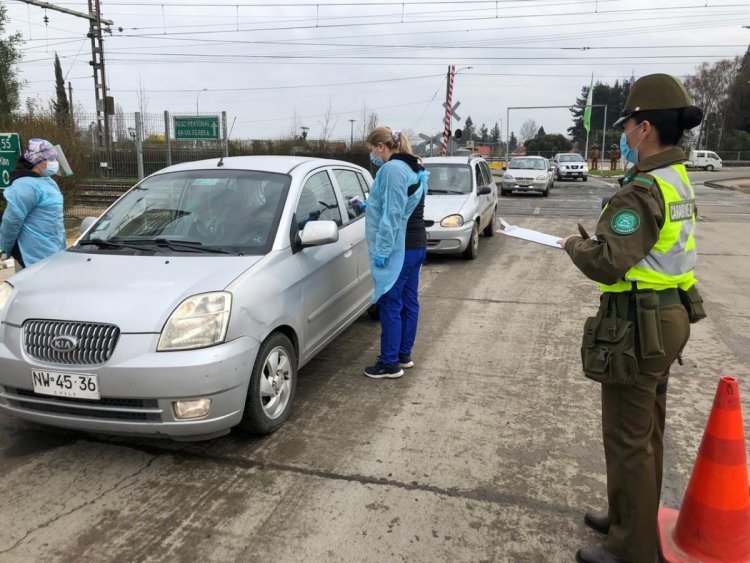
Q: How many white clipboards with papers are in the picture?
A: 1